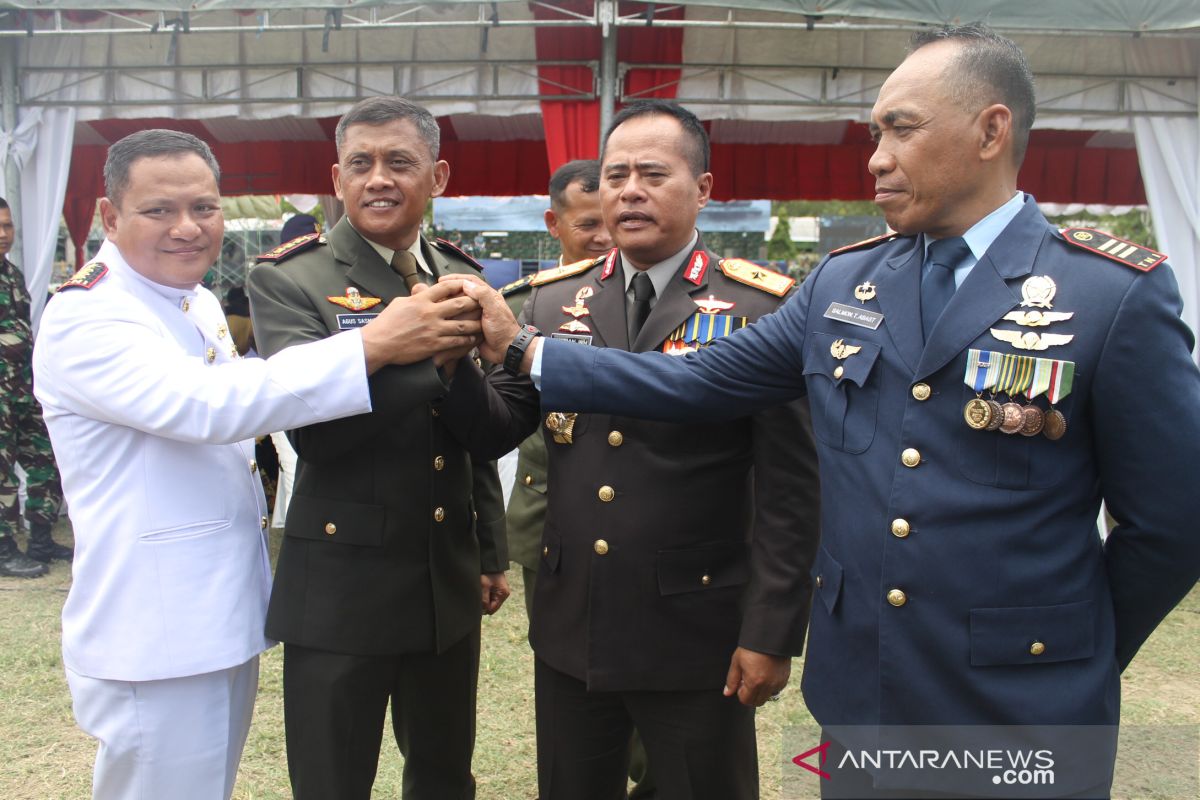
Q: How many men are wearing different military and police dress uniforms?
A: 4